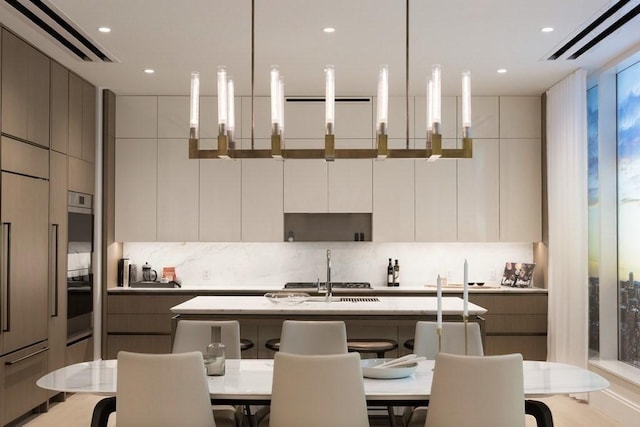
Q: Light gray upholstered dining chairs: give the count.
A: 6